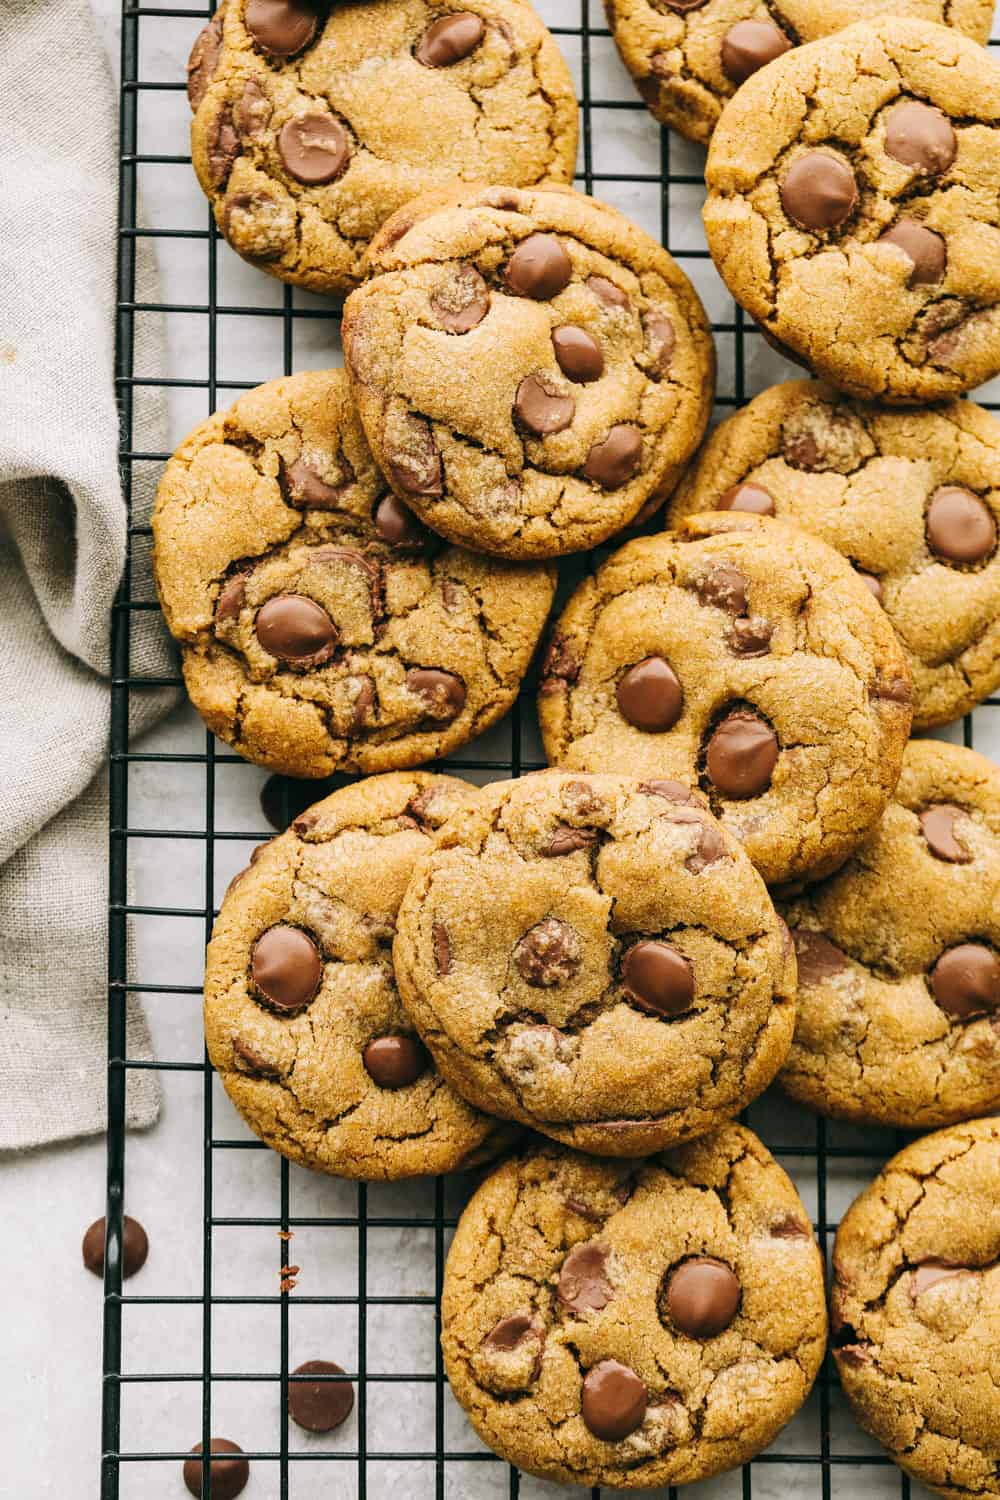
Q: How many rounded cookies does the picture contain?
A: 12